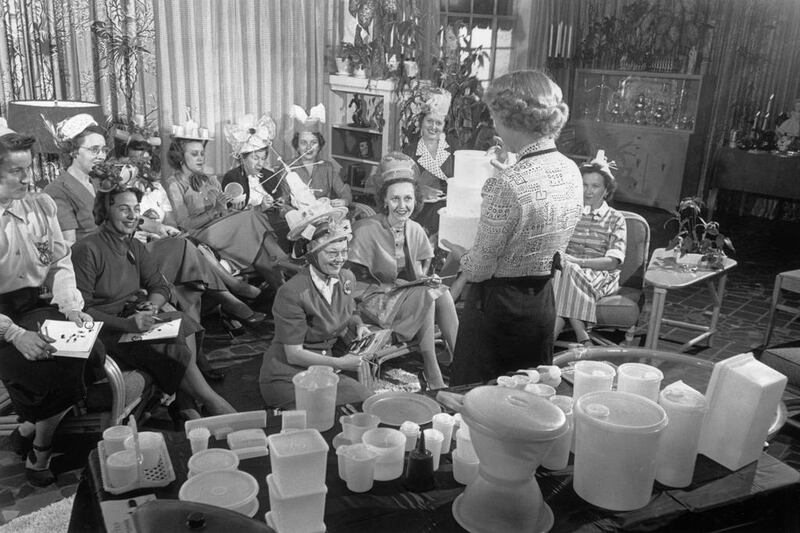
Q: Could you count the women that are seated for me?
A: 11